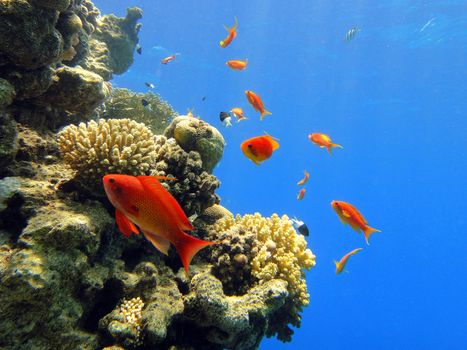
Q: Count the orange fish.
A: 12